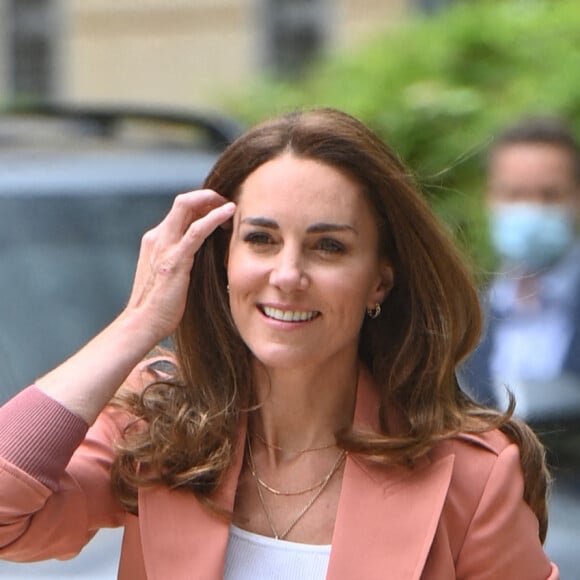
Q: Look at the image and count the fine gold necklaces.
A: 3